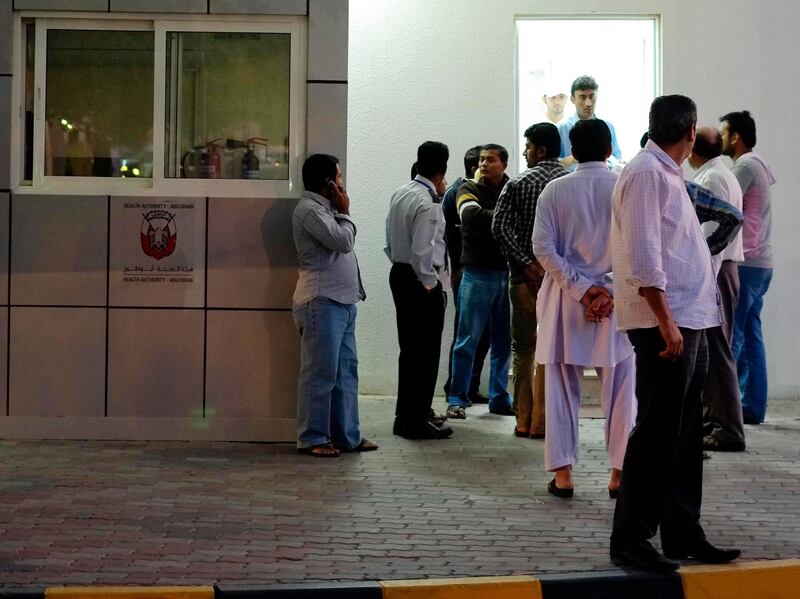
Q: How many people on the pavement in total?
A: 11